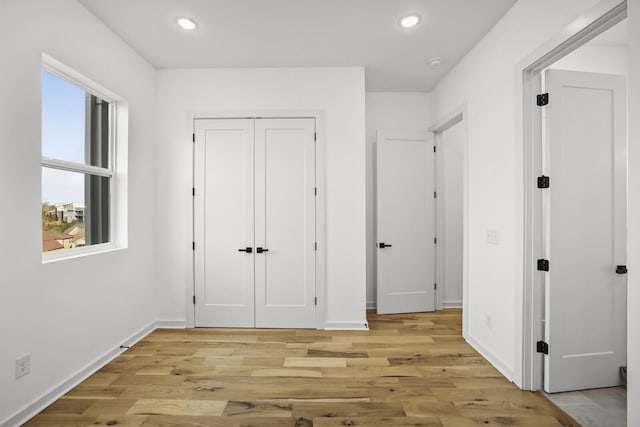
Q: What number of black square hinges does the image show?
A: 4